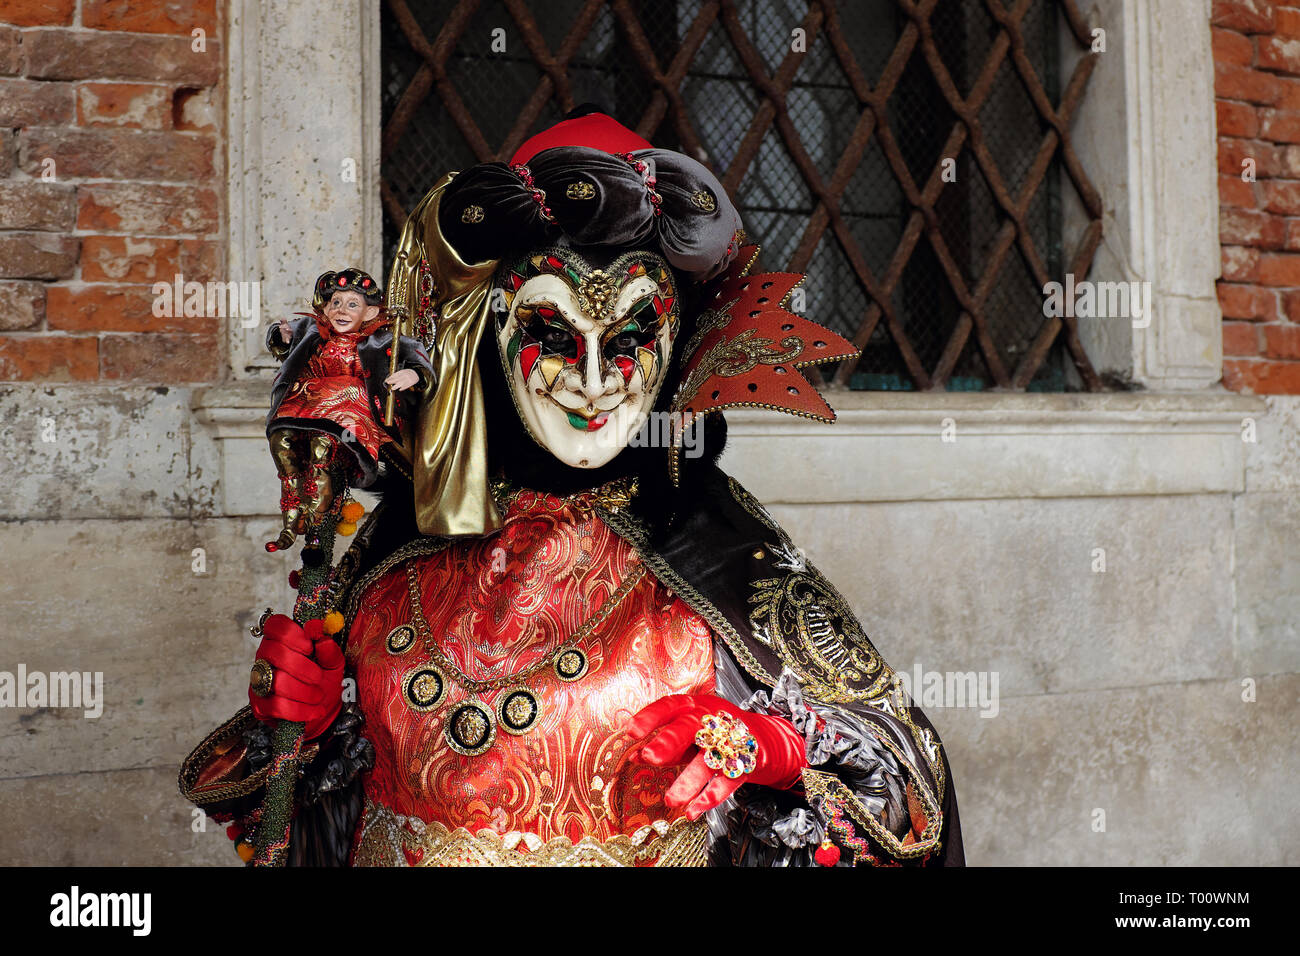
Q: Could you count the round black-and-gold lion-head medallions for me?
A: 5